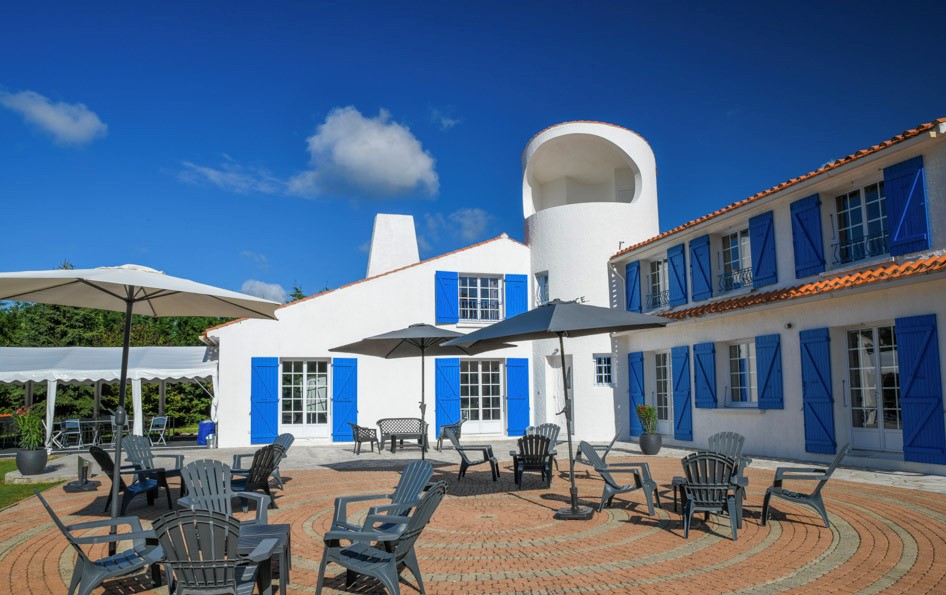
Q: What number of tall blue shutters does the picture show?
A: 8